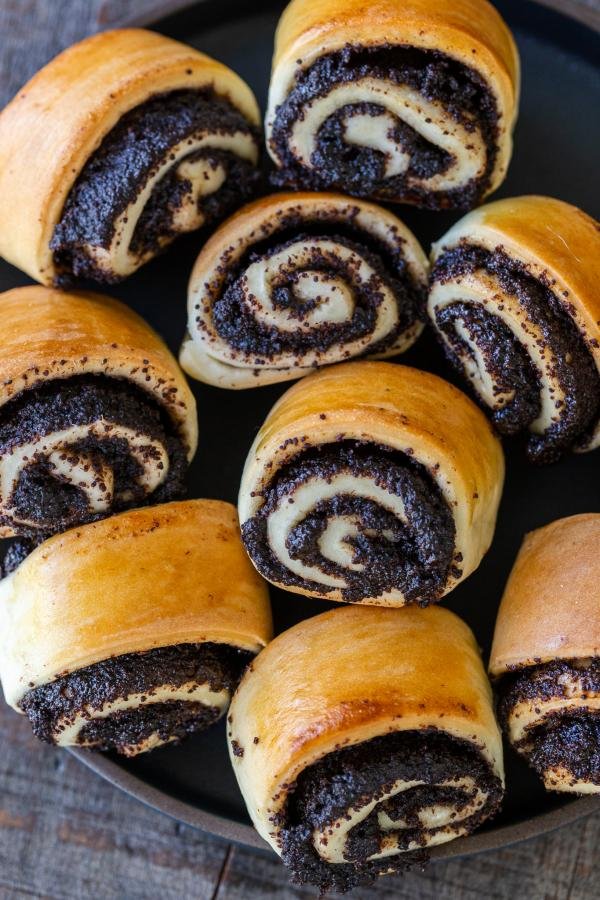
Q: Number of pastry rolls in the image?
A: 9